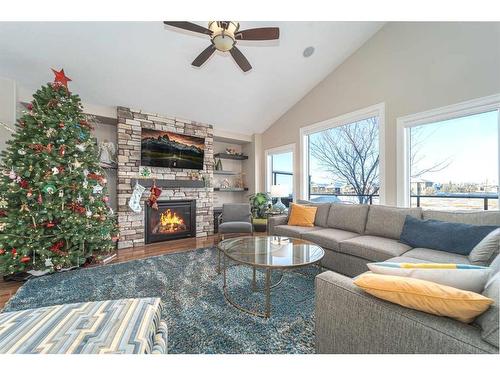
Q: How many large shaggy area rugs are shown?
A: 1